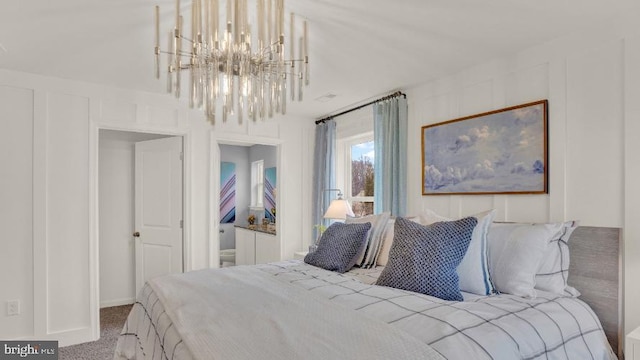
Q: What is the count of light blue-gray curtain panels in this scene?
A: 2